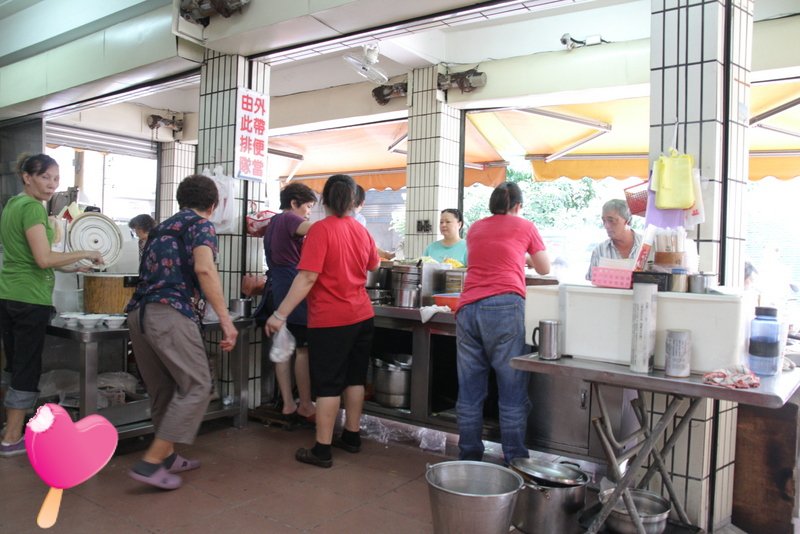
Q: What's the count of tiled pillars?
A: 4